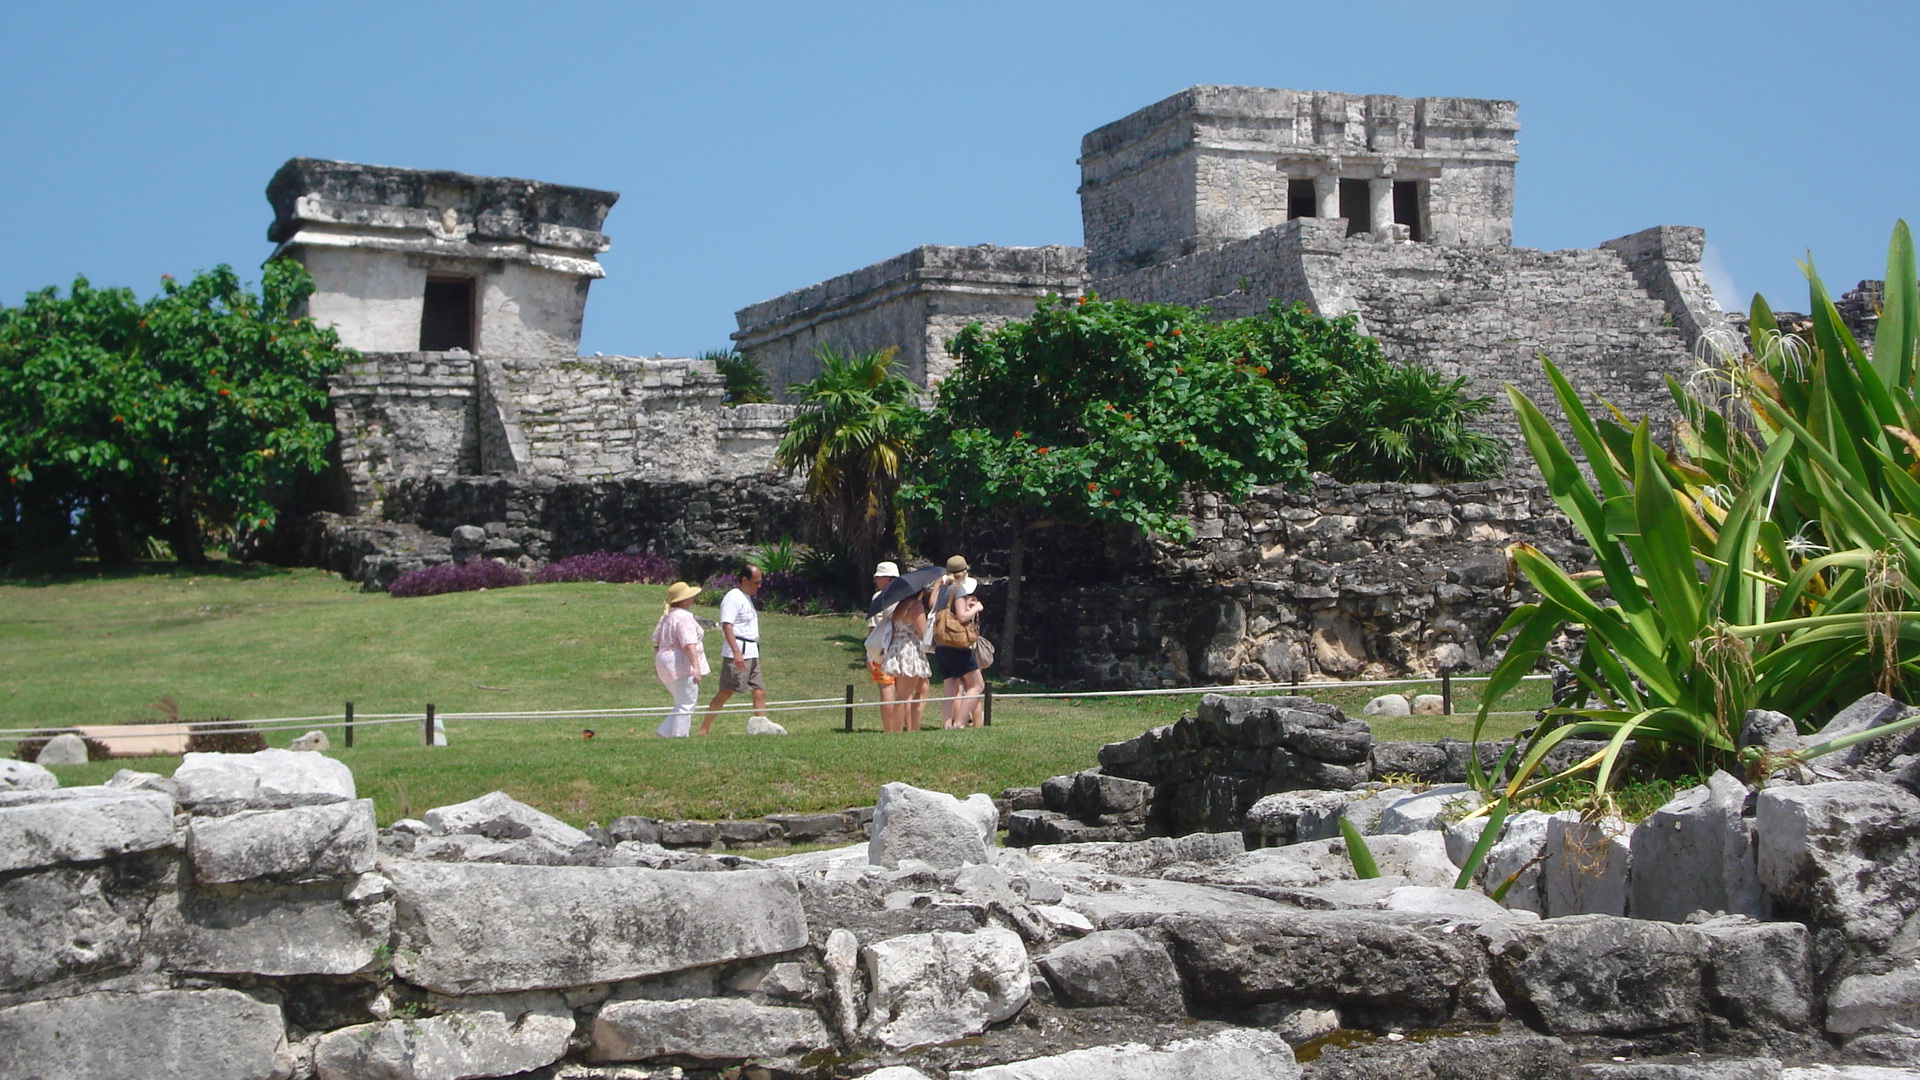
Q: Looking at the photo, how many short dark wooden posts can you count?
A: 6